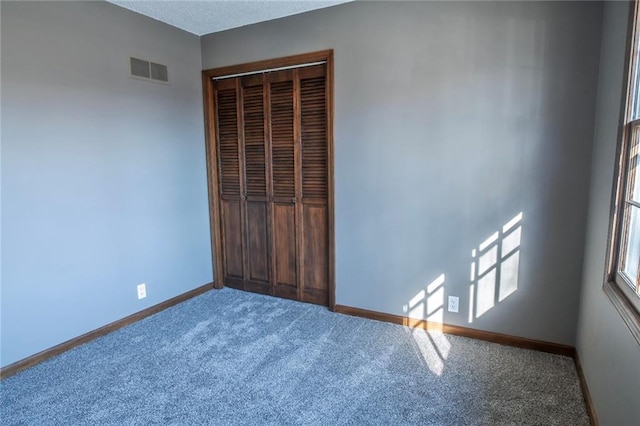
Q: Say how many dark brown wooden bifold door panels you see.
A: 4